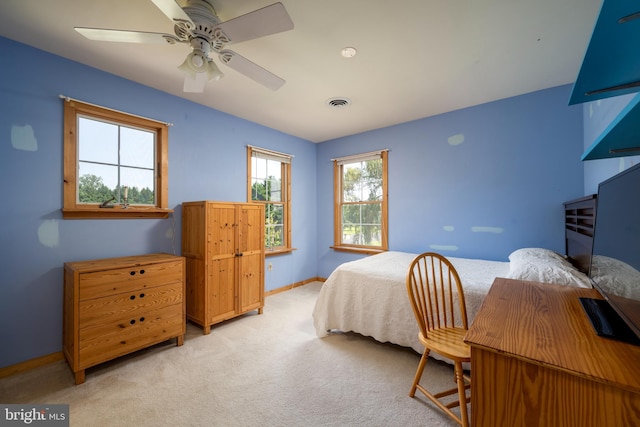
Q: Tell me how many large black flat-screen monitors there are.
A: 1